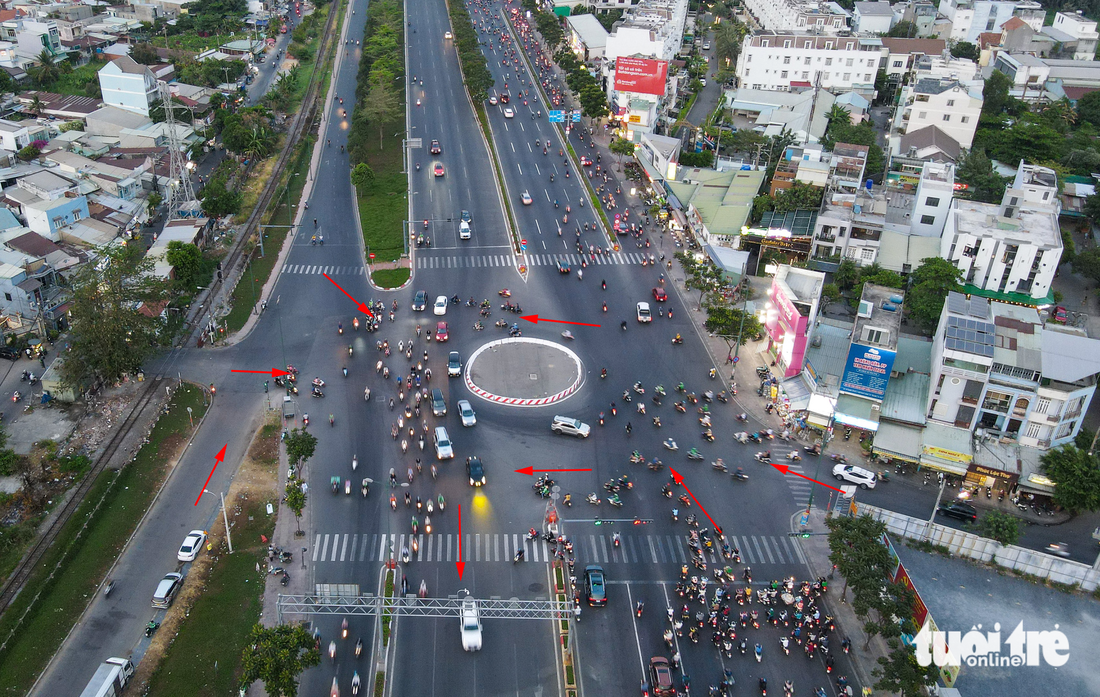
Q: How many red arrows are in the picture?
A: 8